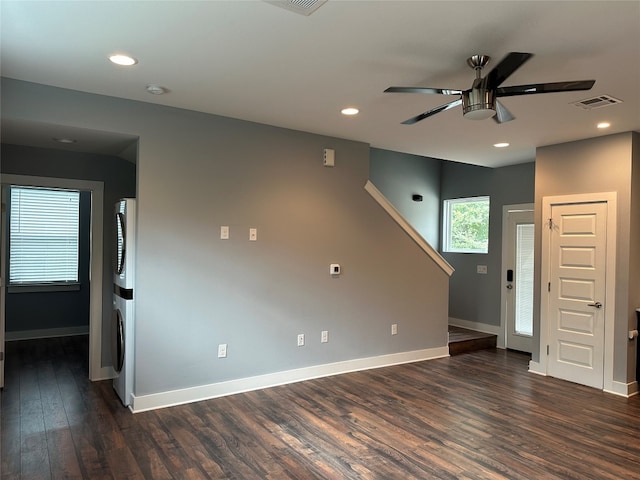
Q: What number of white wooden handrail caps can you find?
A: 1